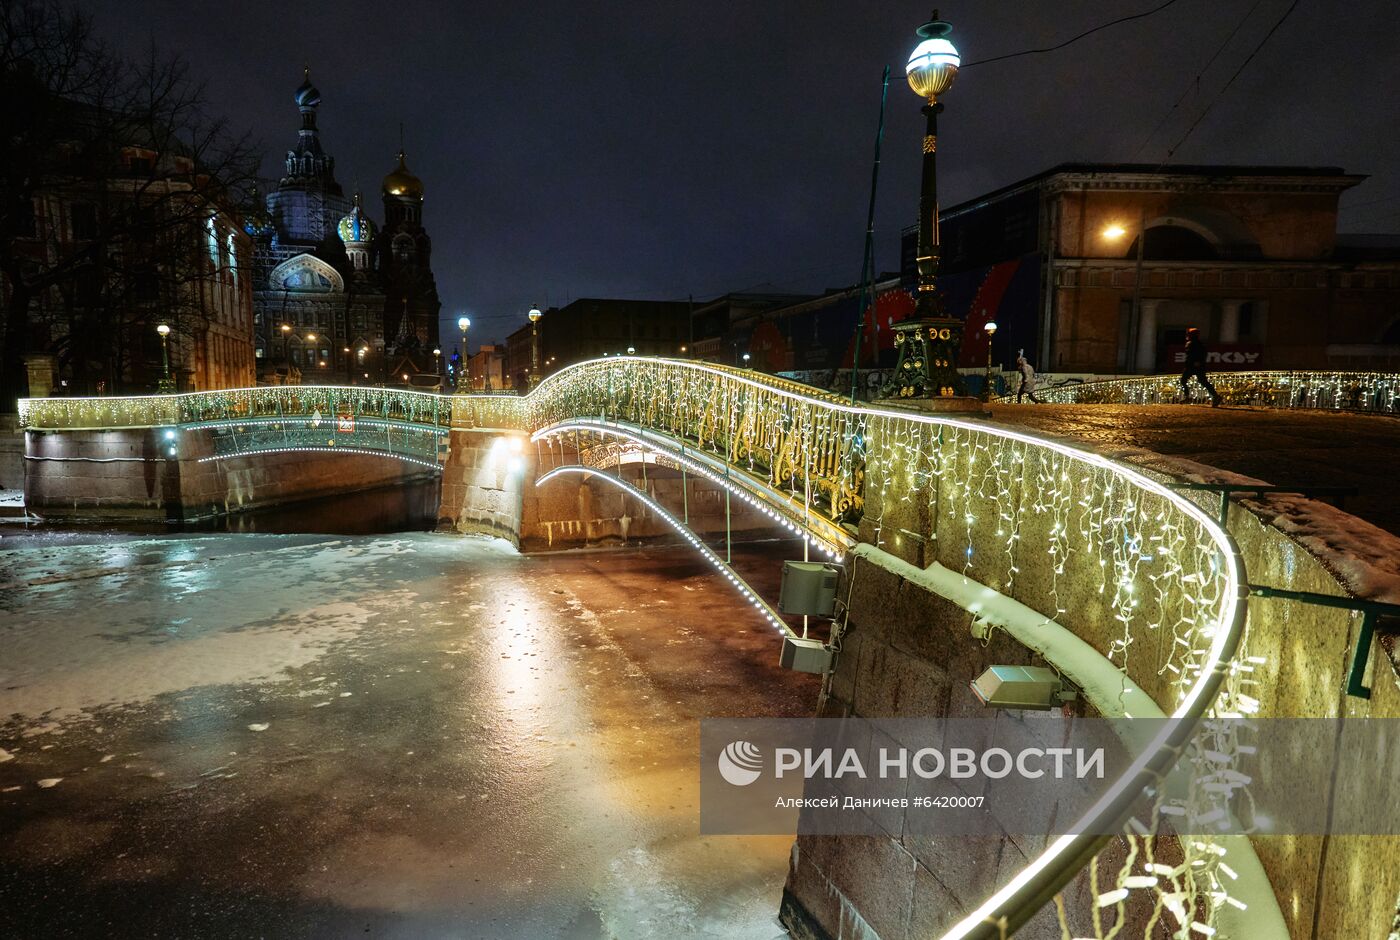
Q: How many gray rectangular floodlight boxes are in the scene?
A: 3